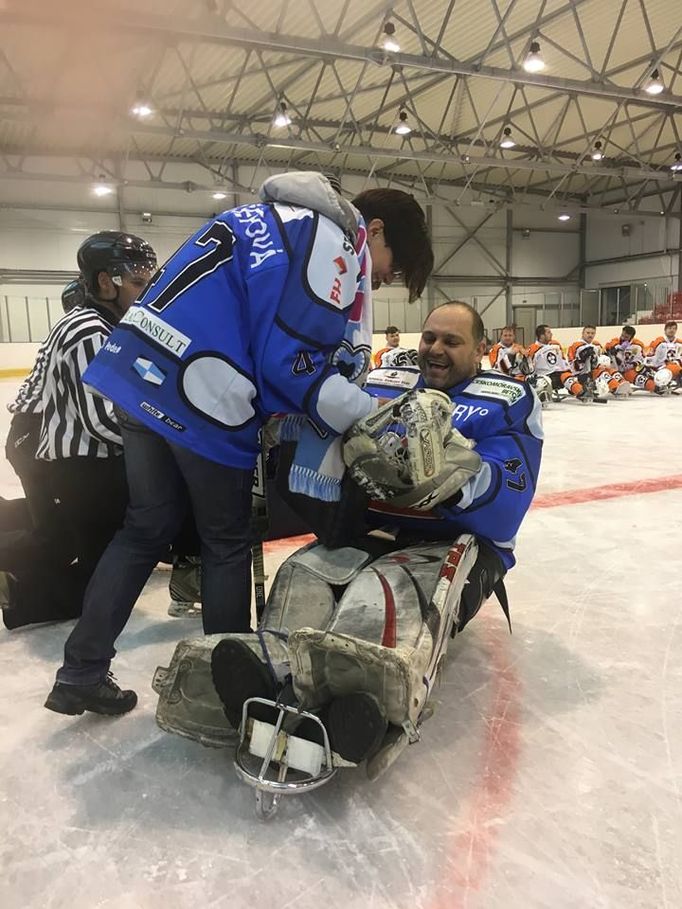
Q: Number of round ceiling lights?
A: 12